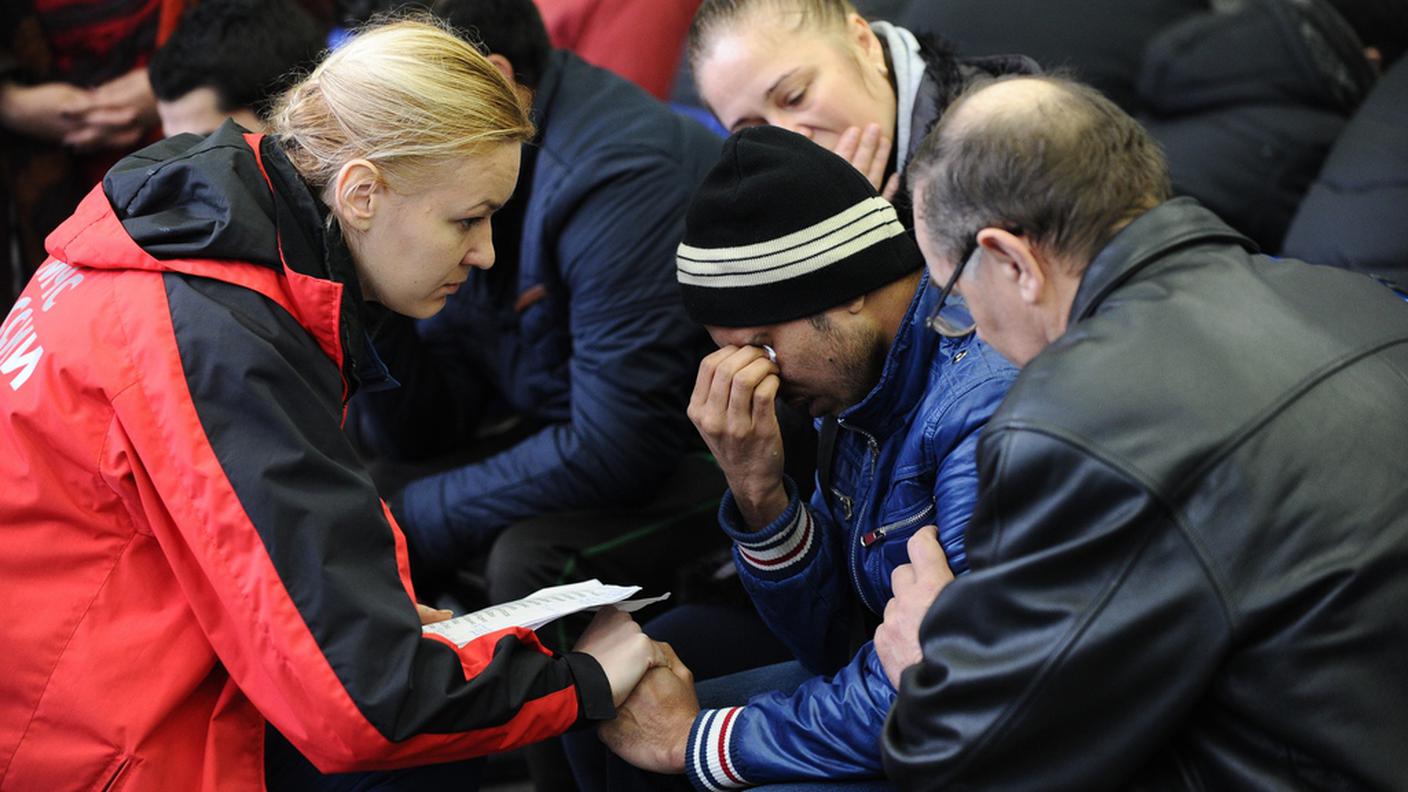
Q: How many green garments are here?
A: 0